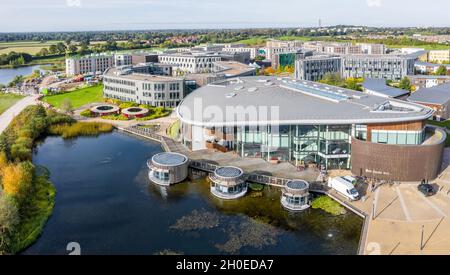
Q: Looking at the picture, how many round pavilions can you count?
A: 3